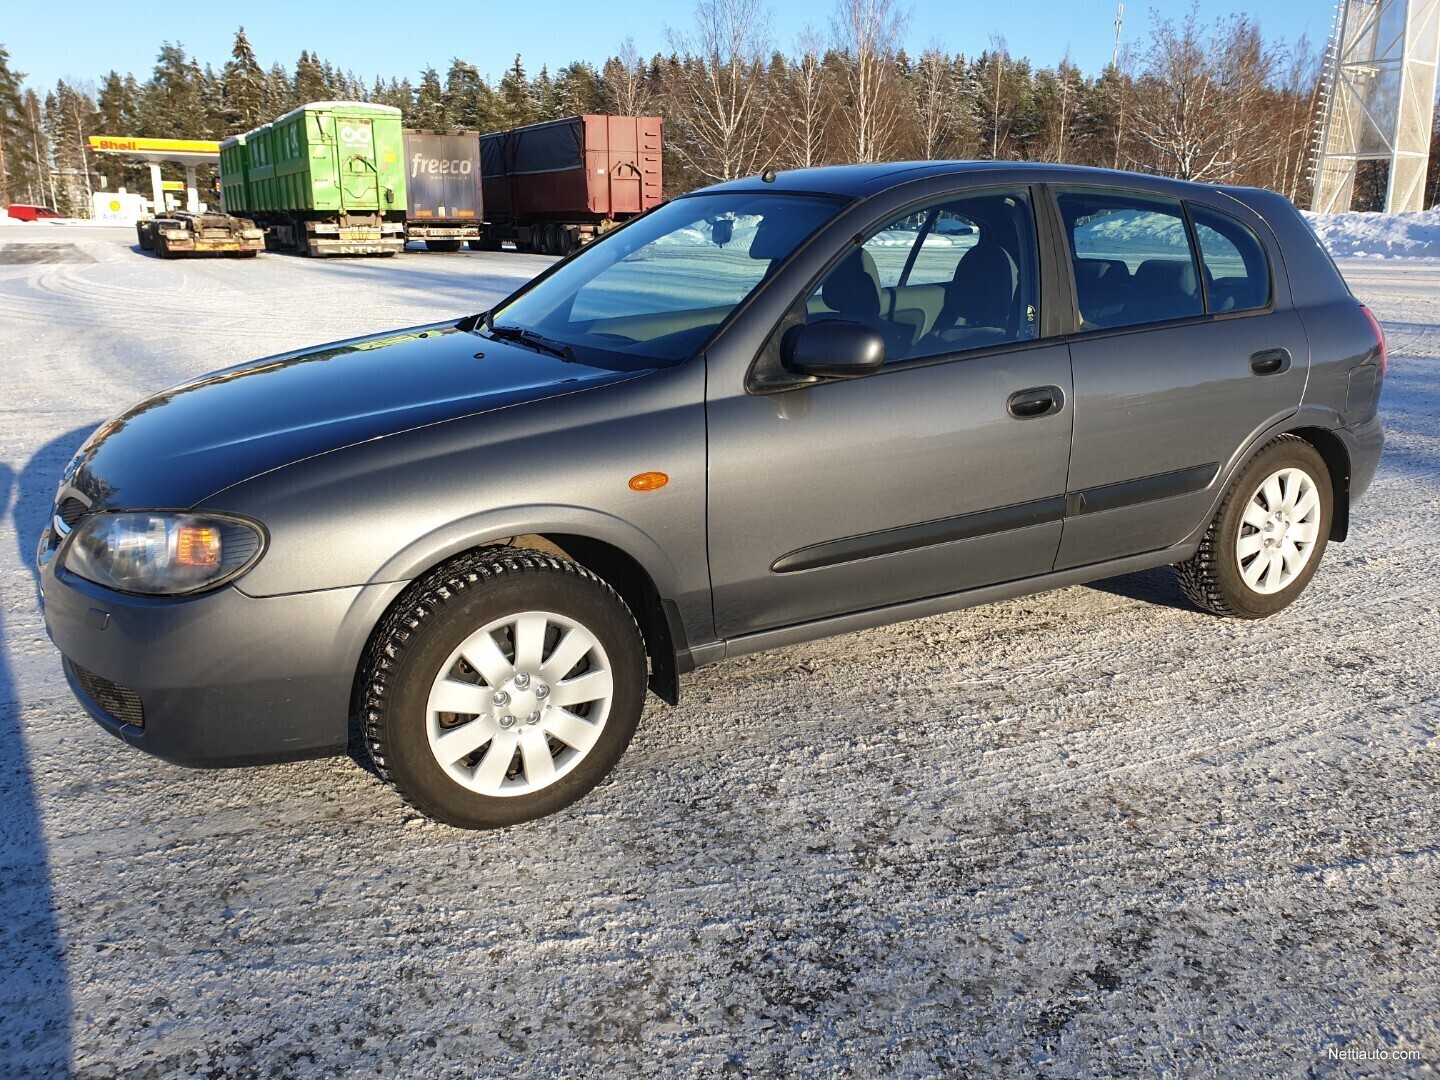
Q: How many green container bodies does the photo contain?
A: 3